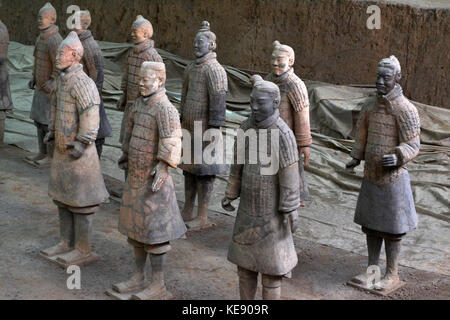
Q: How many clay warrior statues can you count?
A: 10